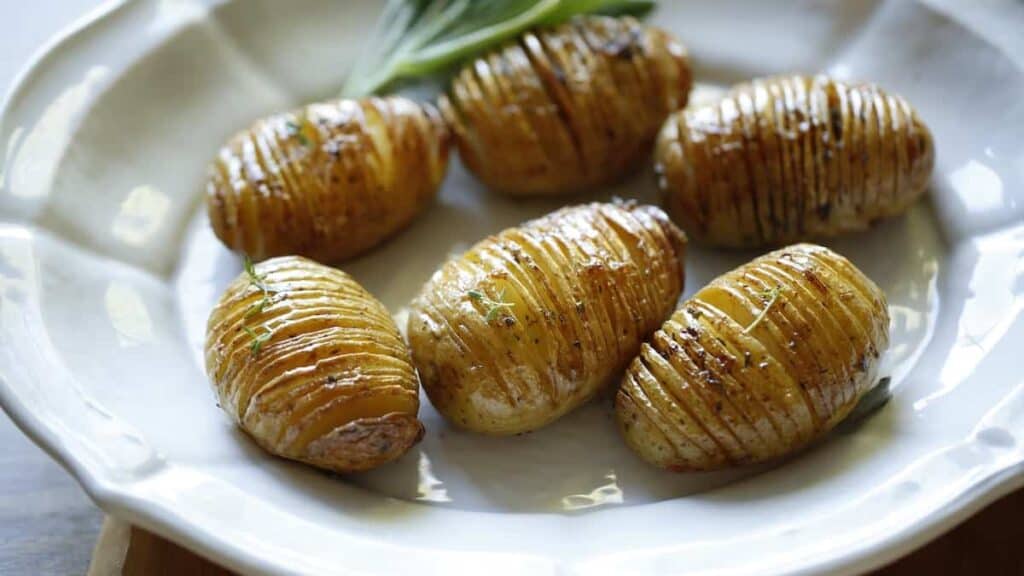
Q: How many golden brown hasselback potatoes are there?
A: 6